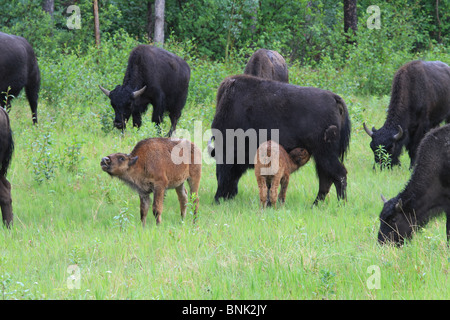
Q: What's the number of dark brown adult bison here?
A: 7